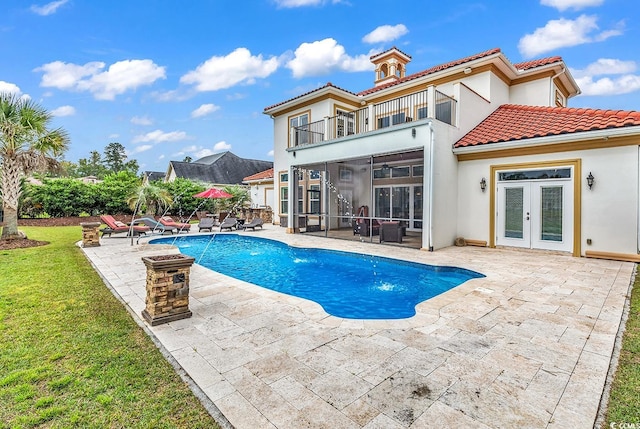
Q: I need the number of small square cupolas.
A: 1